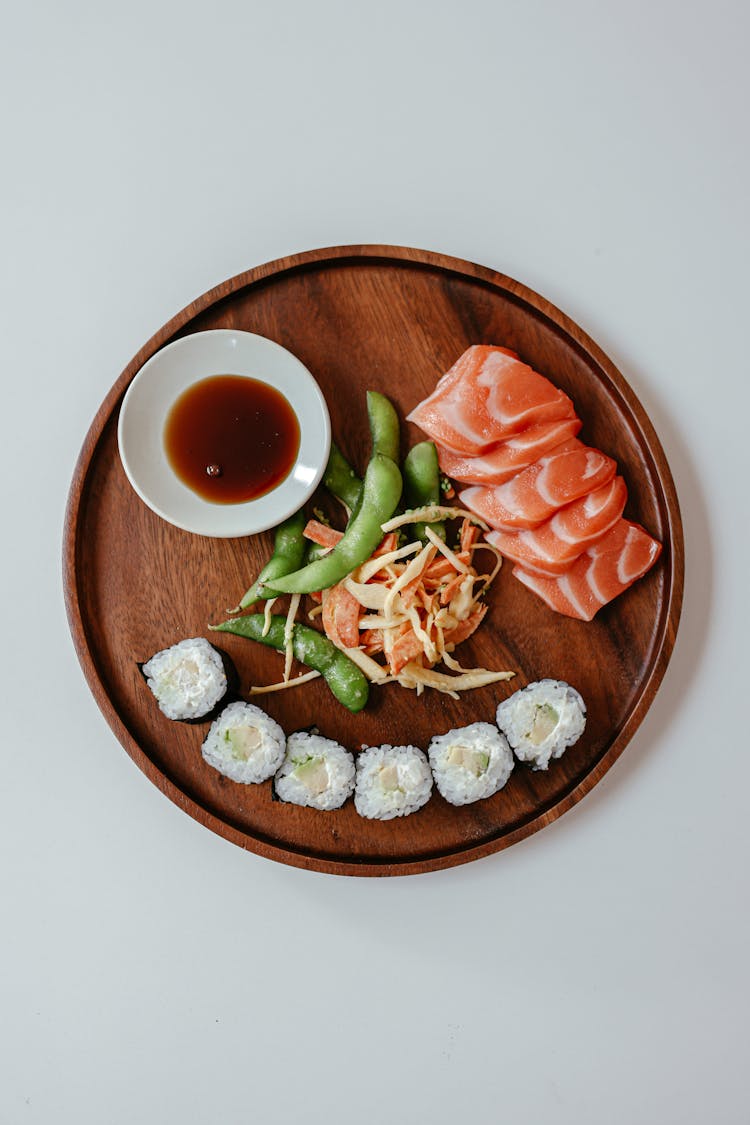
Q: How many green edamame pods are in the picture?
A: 6